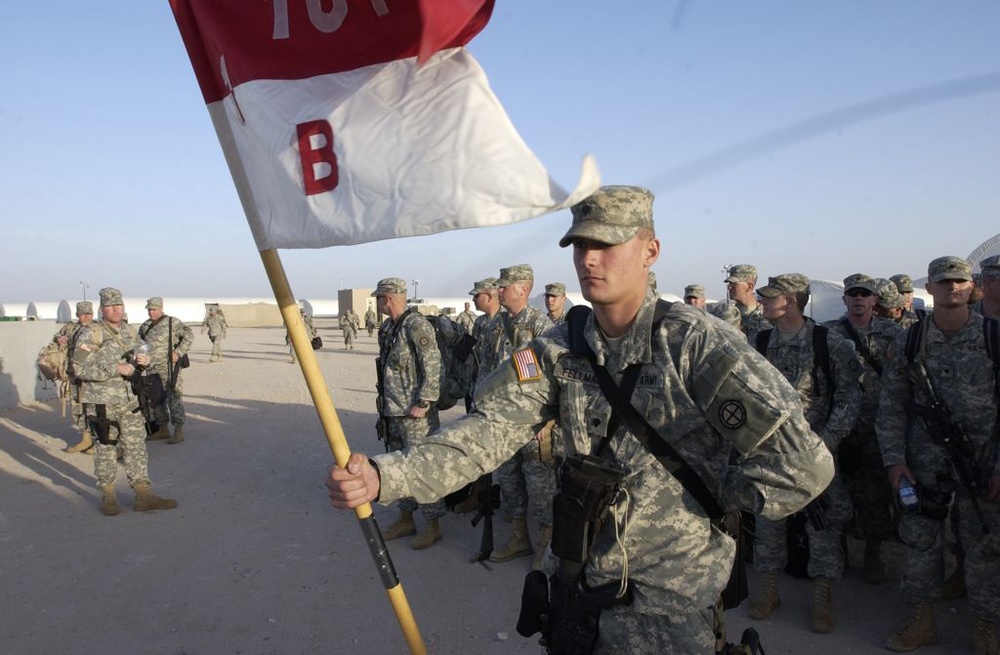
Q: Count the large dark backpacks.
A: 1